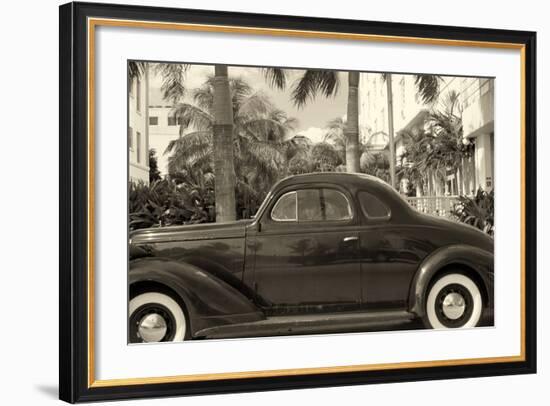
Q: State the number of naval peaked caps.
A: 0